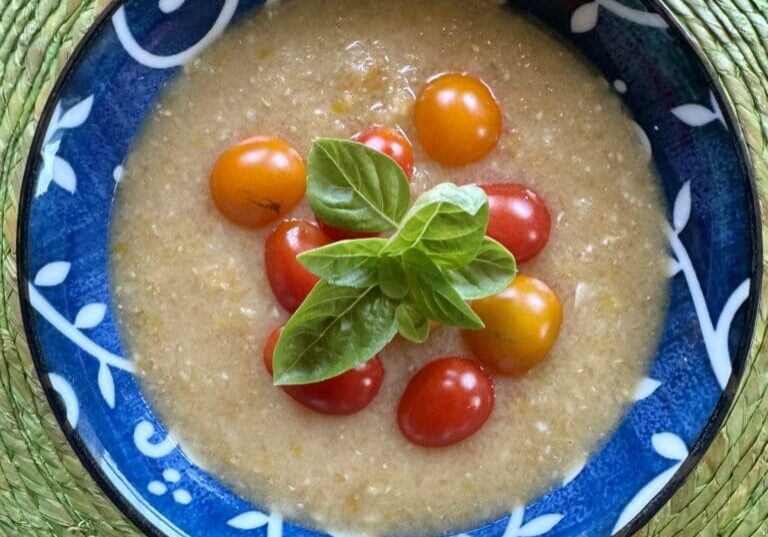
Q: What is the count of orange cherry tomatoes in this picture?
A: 3